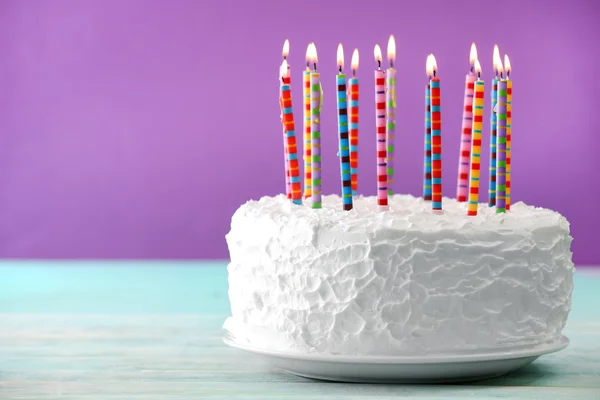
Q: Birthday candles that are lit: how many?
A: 15